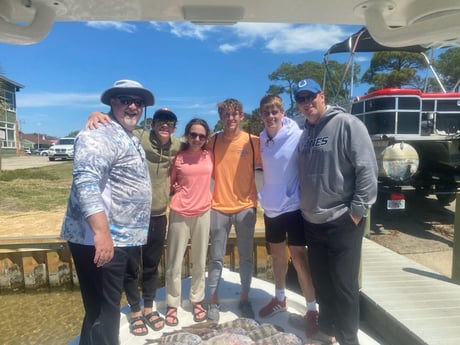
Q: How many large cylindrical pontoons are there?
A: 1